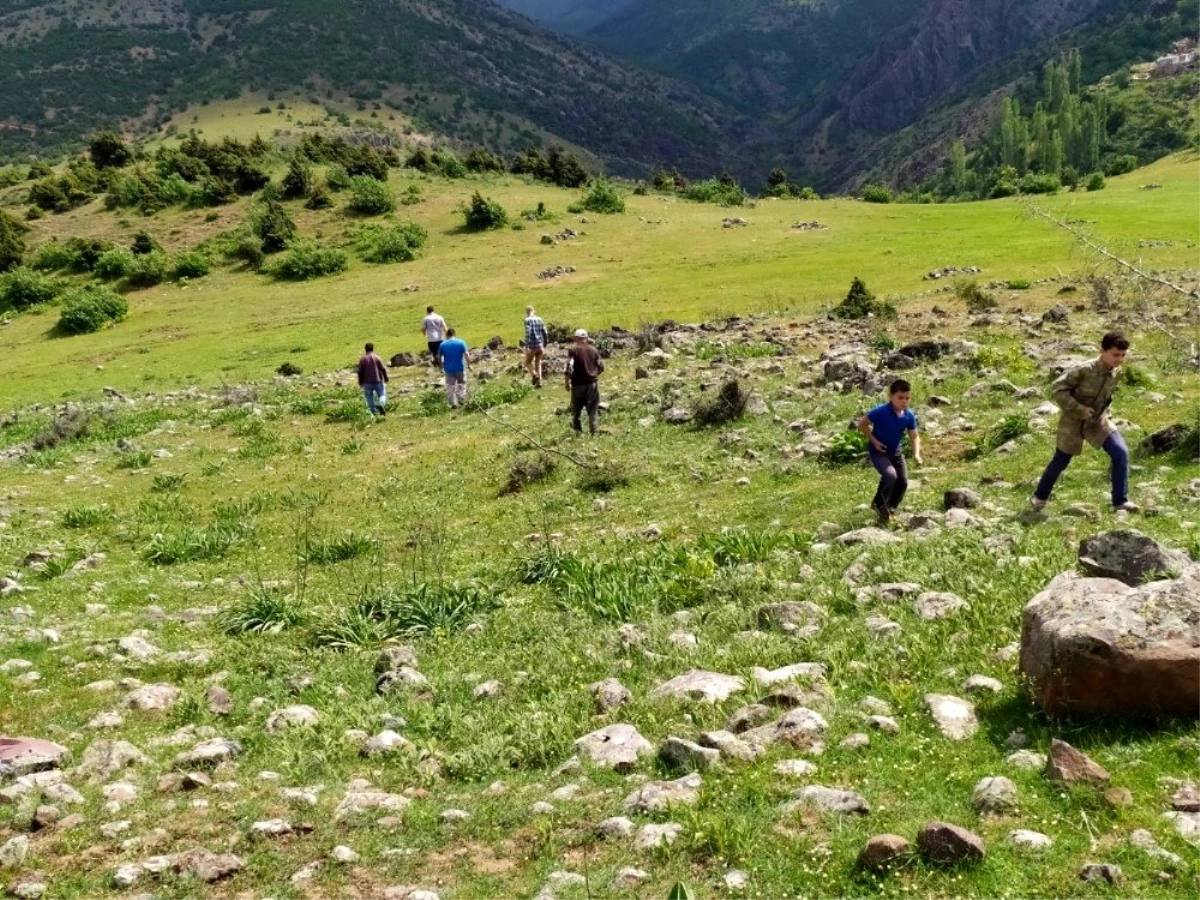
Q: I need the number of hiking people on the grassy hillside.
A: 7